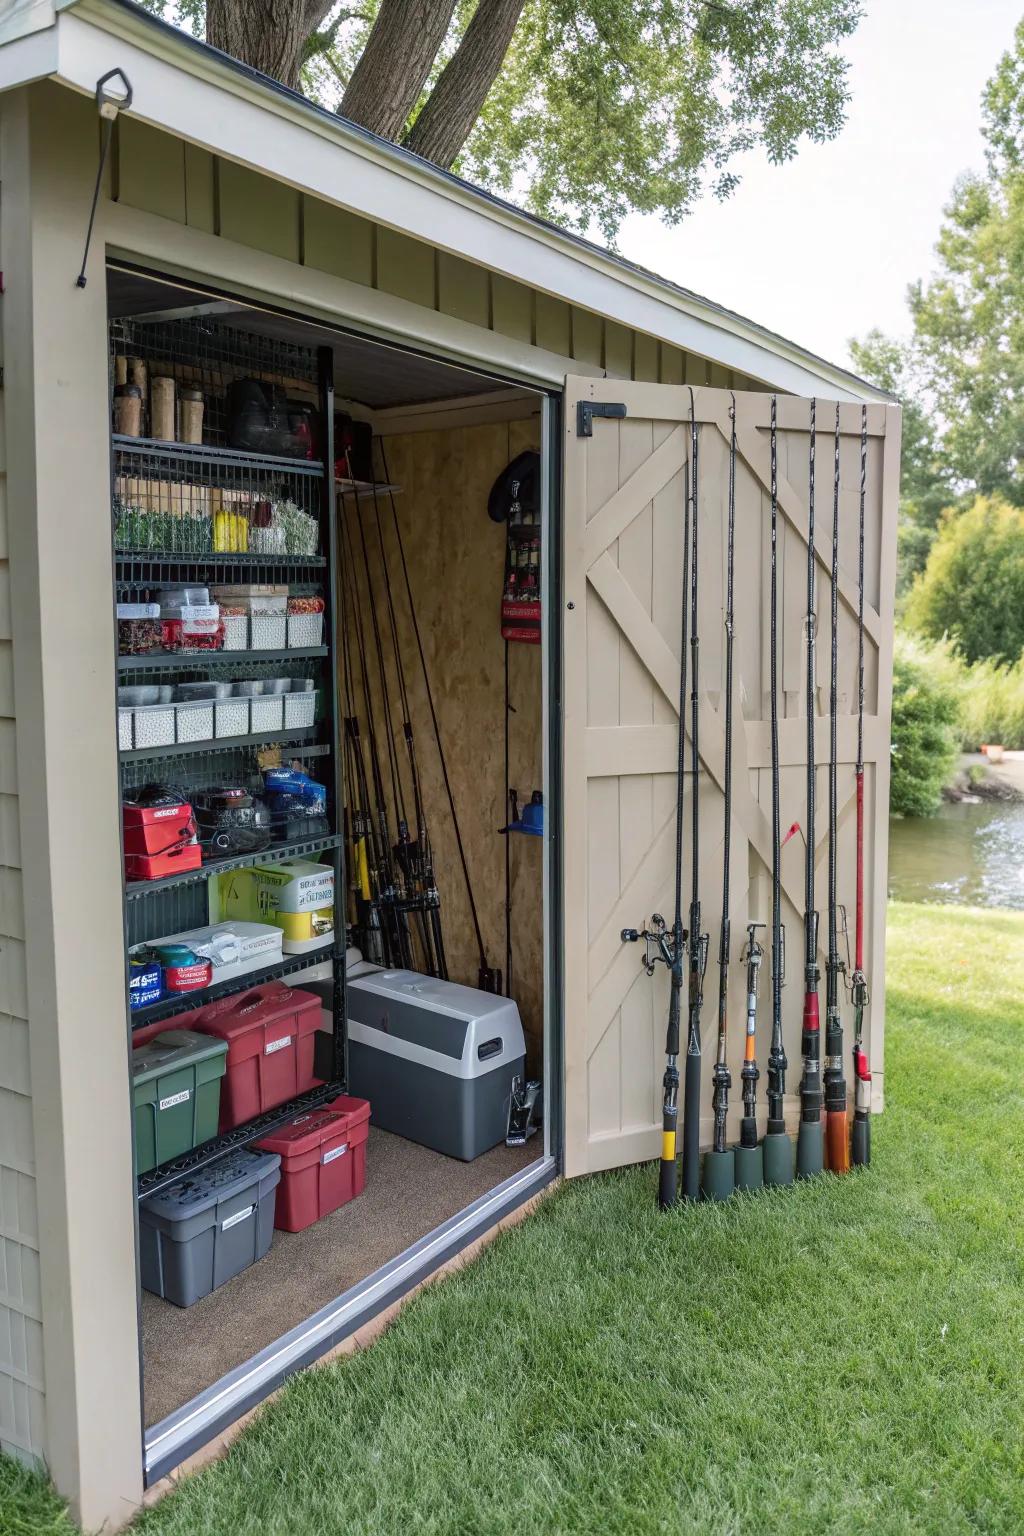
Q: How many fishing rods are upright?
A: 8